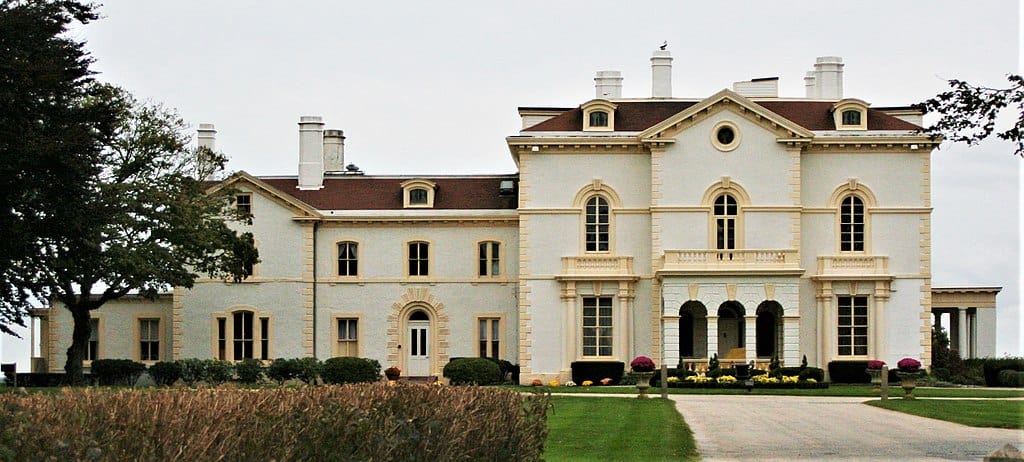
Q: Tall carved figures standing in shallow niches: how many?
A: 0